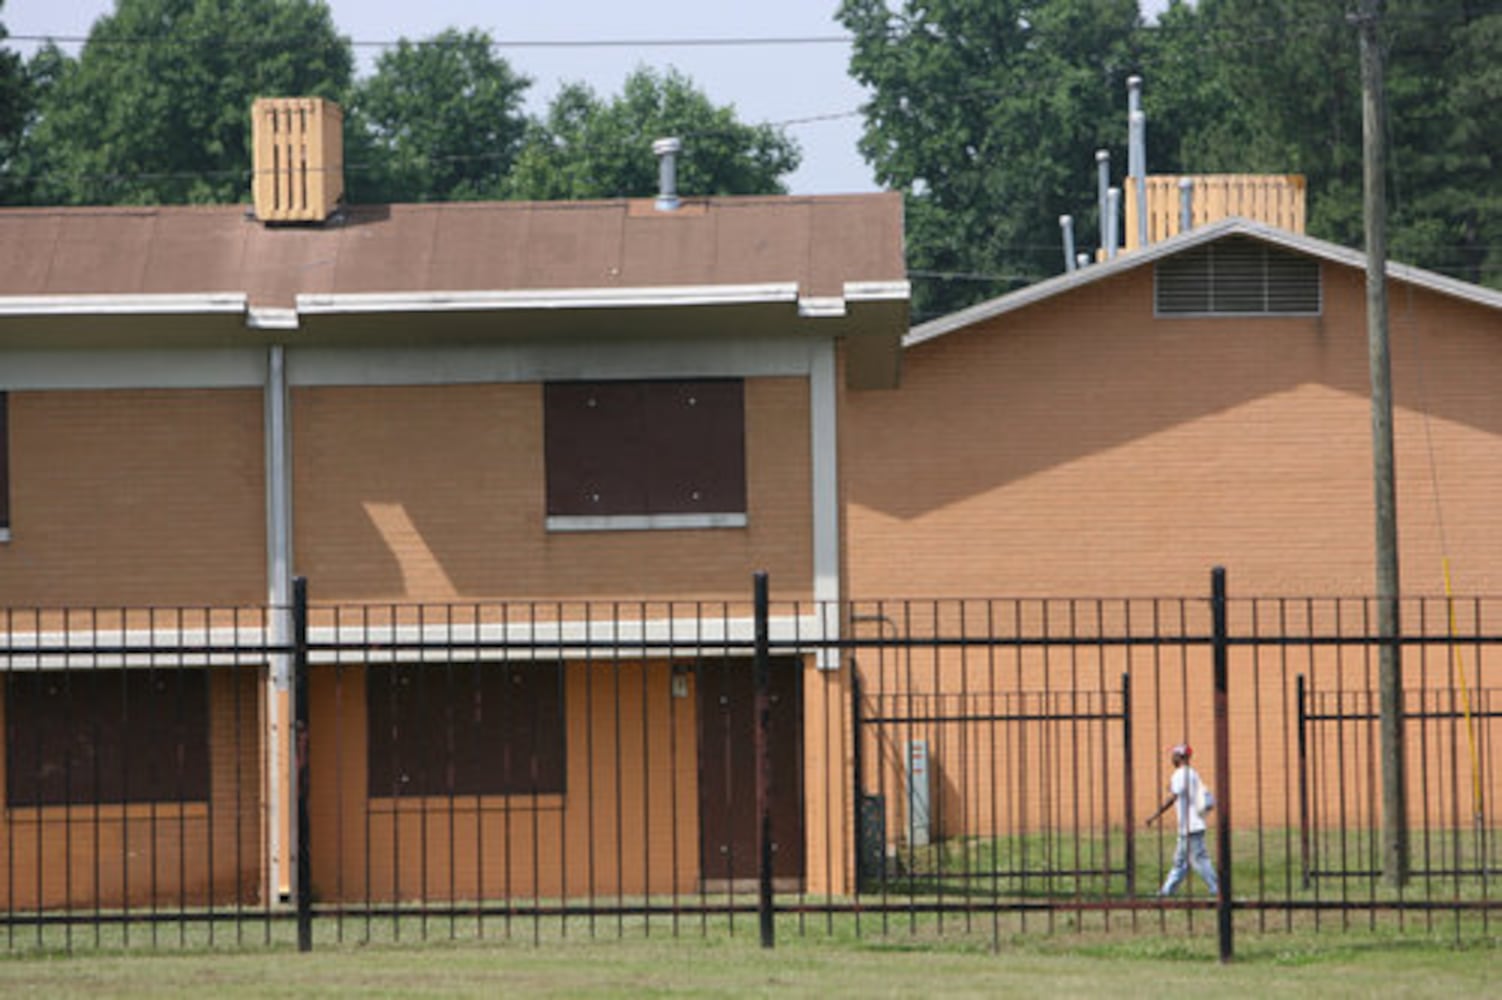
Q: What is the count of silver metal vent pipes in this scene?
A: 8